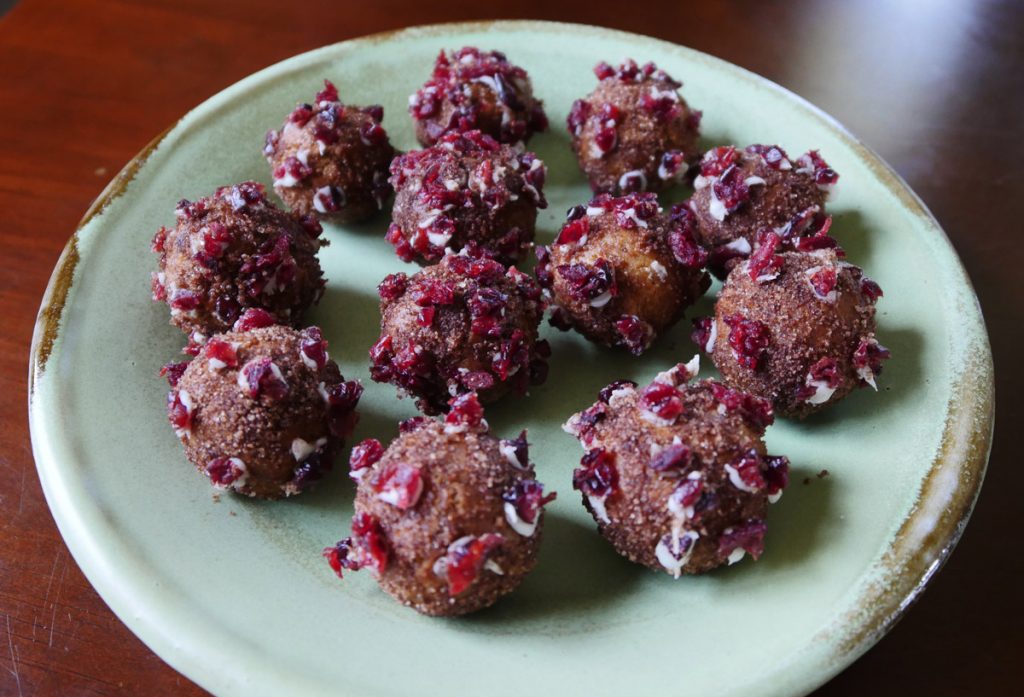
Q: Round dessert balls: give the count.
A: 12